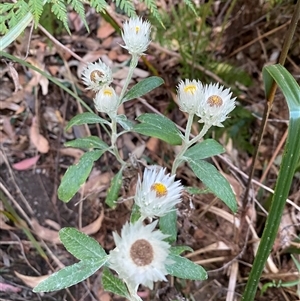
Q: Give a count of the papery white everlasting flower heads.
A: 7